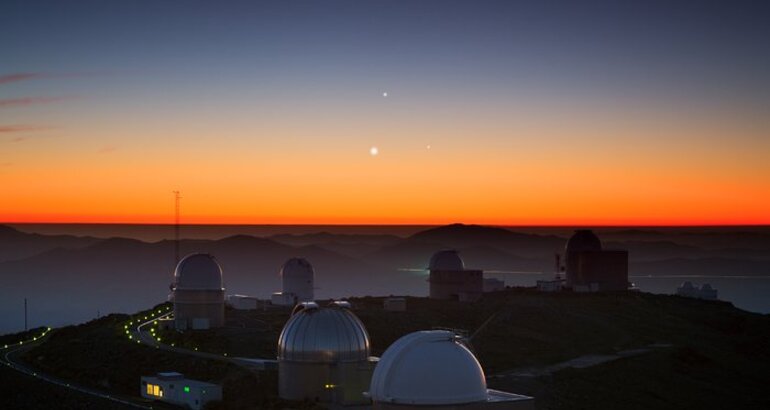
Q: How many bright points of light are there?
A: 3